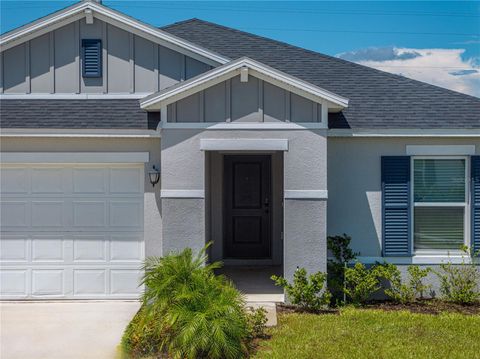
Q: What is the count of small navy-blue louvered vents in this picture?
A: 1